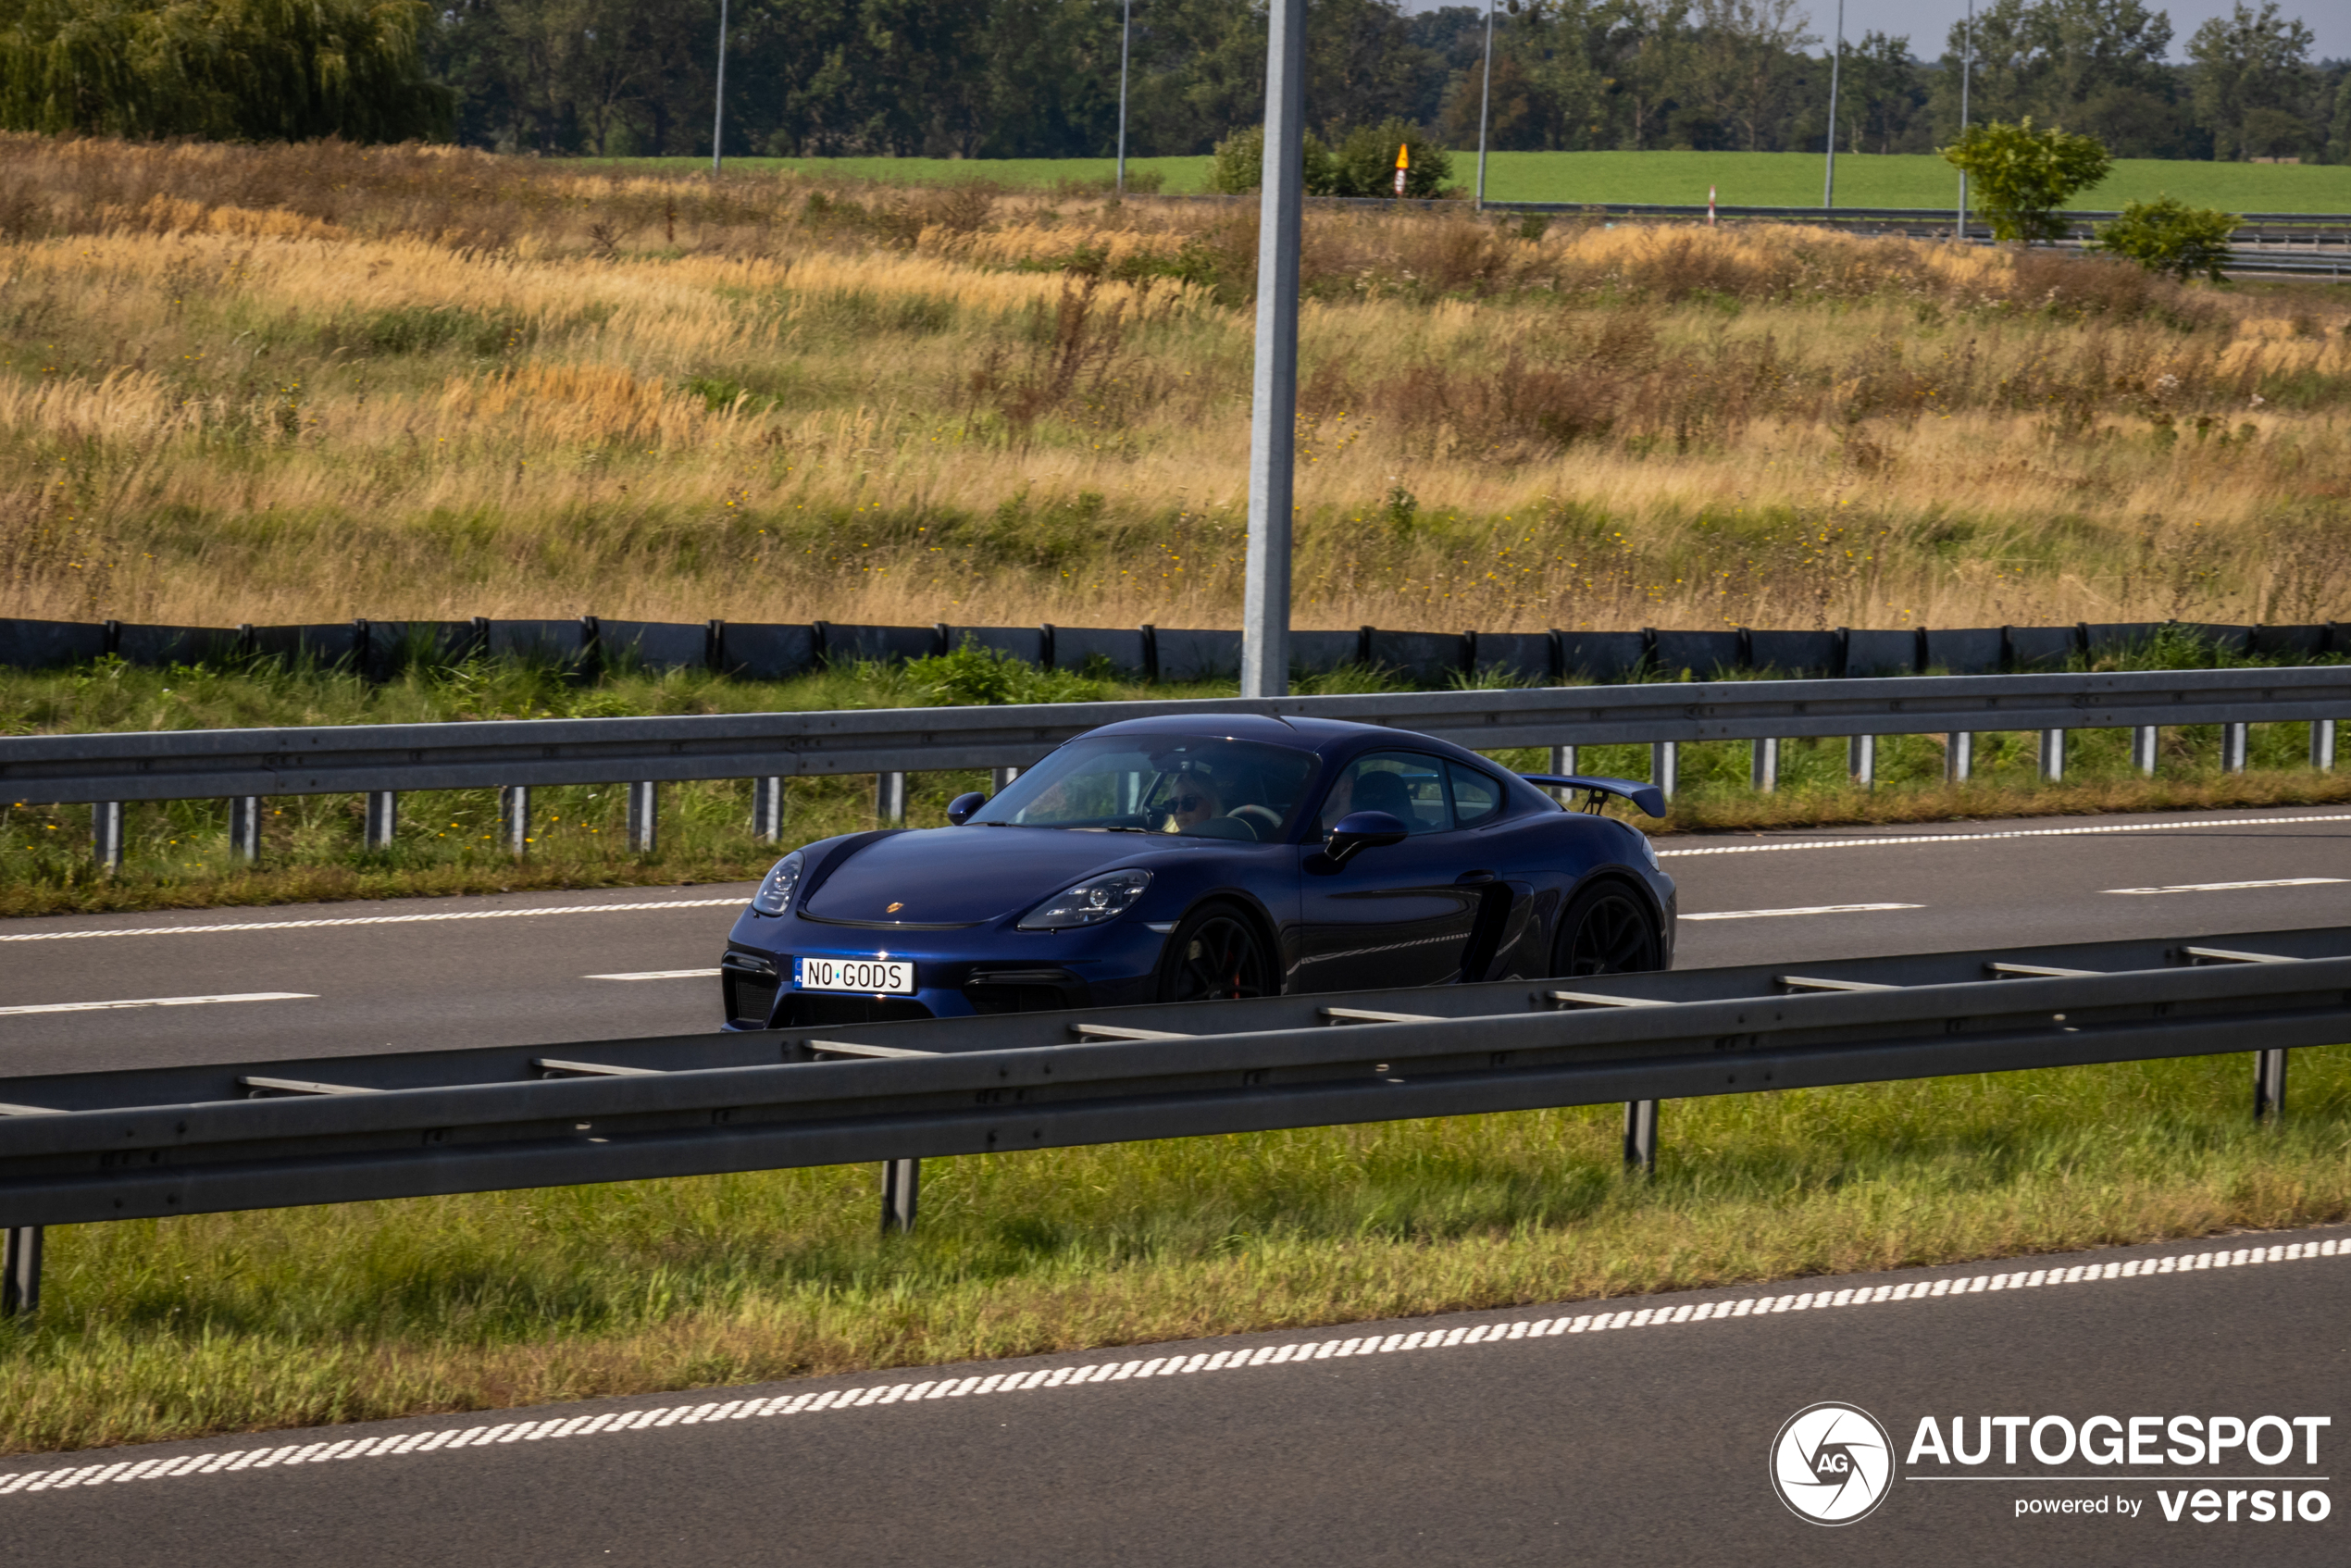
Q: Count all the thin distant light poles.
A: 5